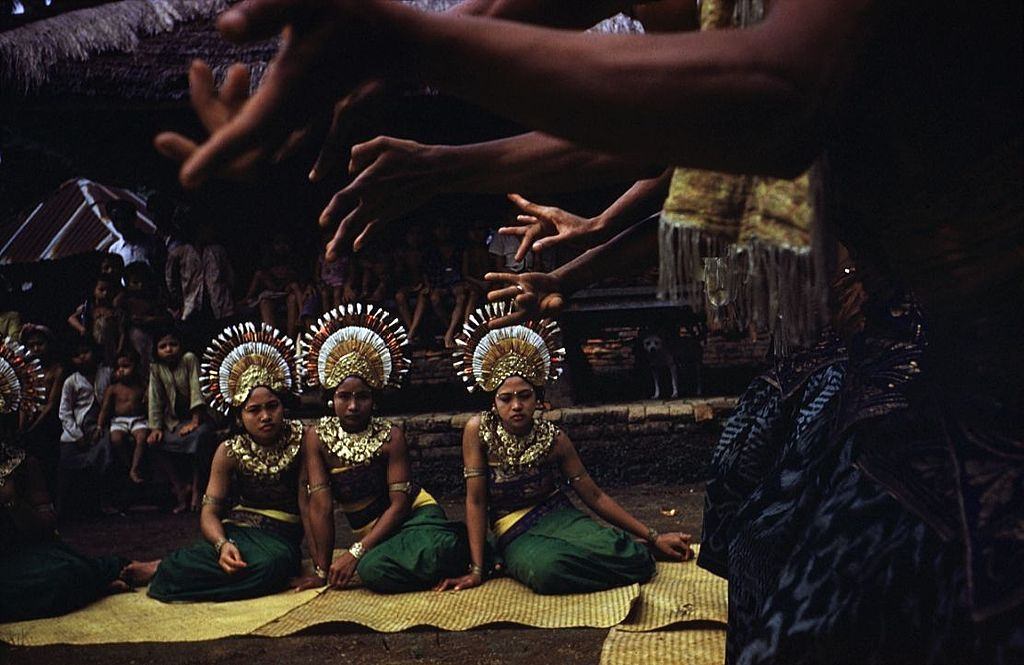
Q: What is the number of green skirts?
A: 4